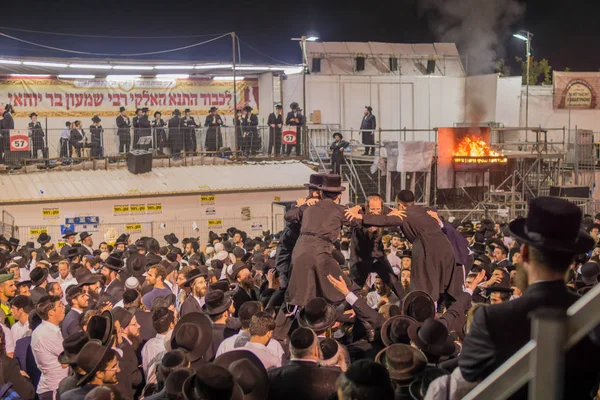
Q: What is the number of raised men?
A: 5